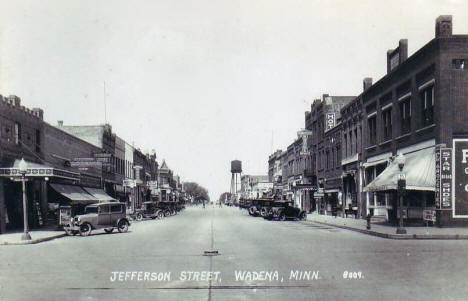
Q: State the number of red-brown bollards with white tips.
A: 0